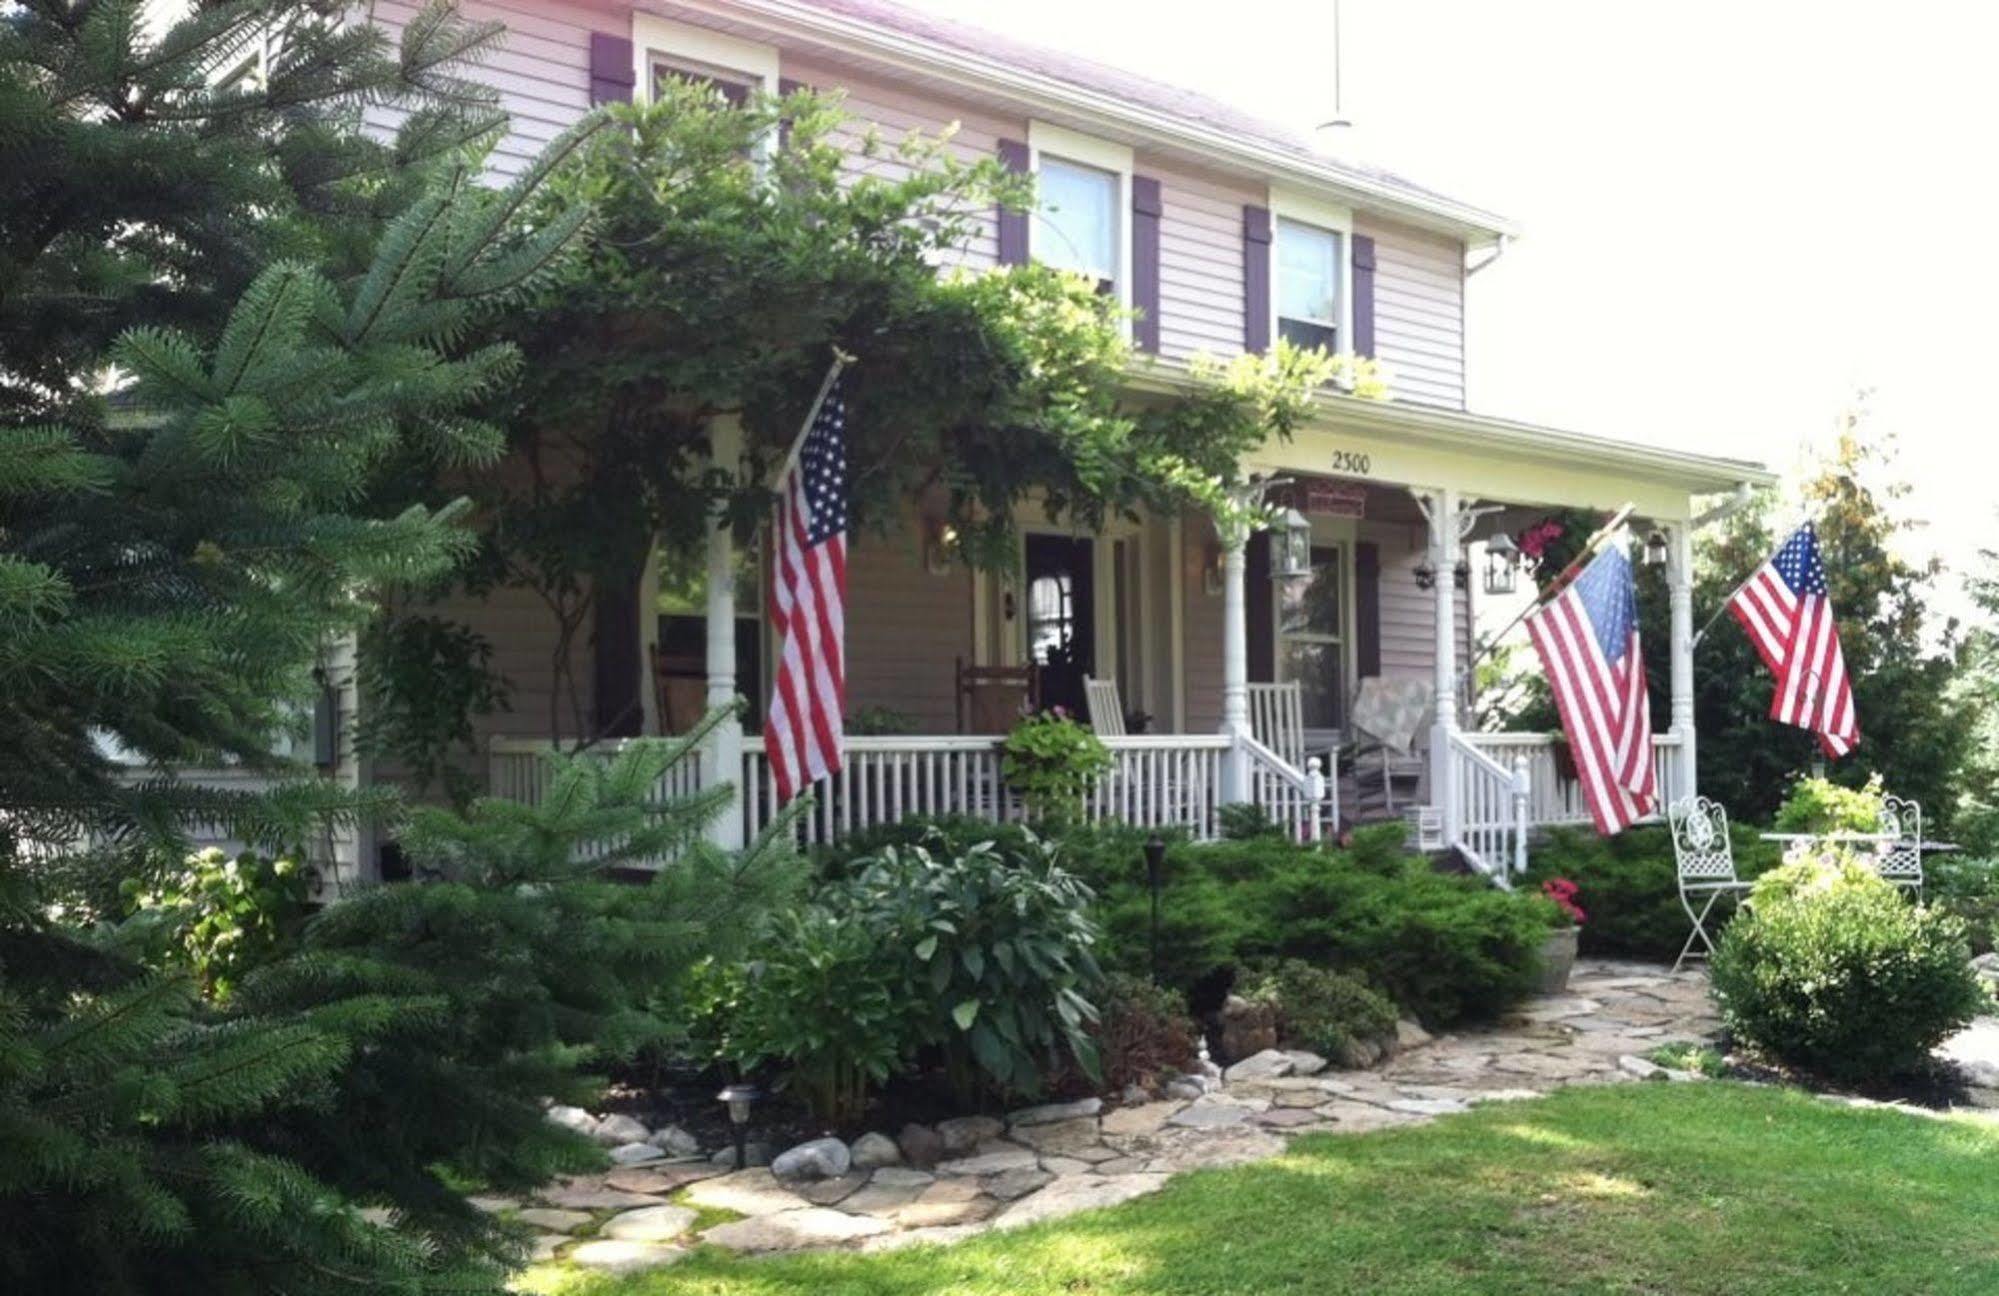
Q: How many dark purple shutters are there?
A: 9